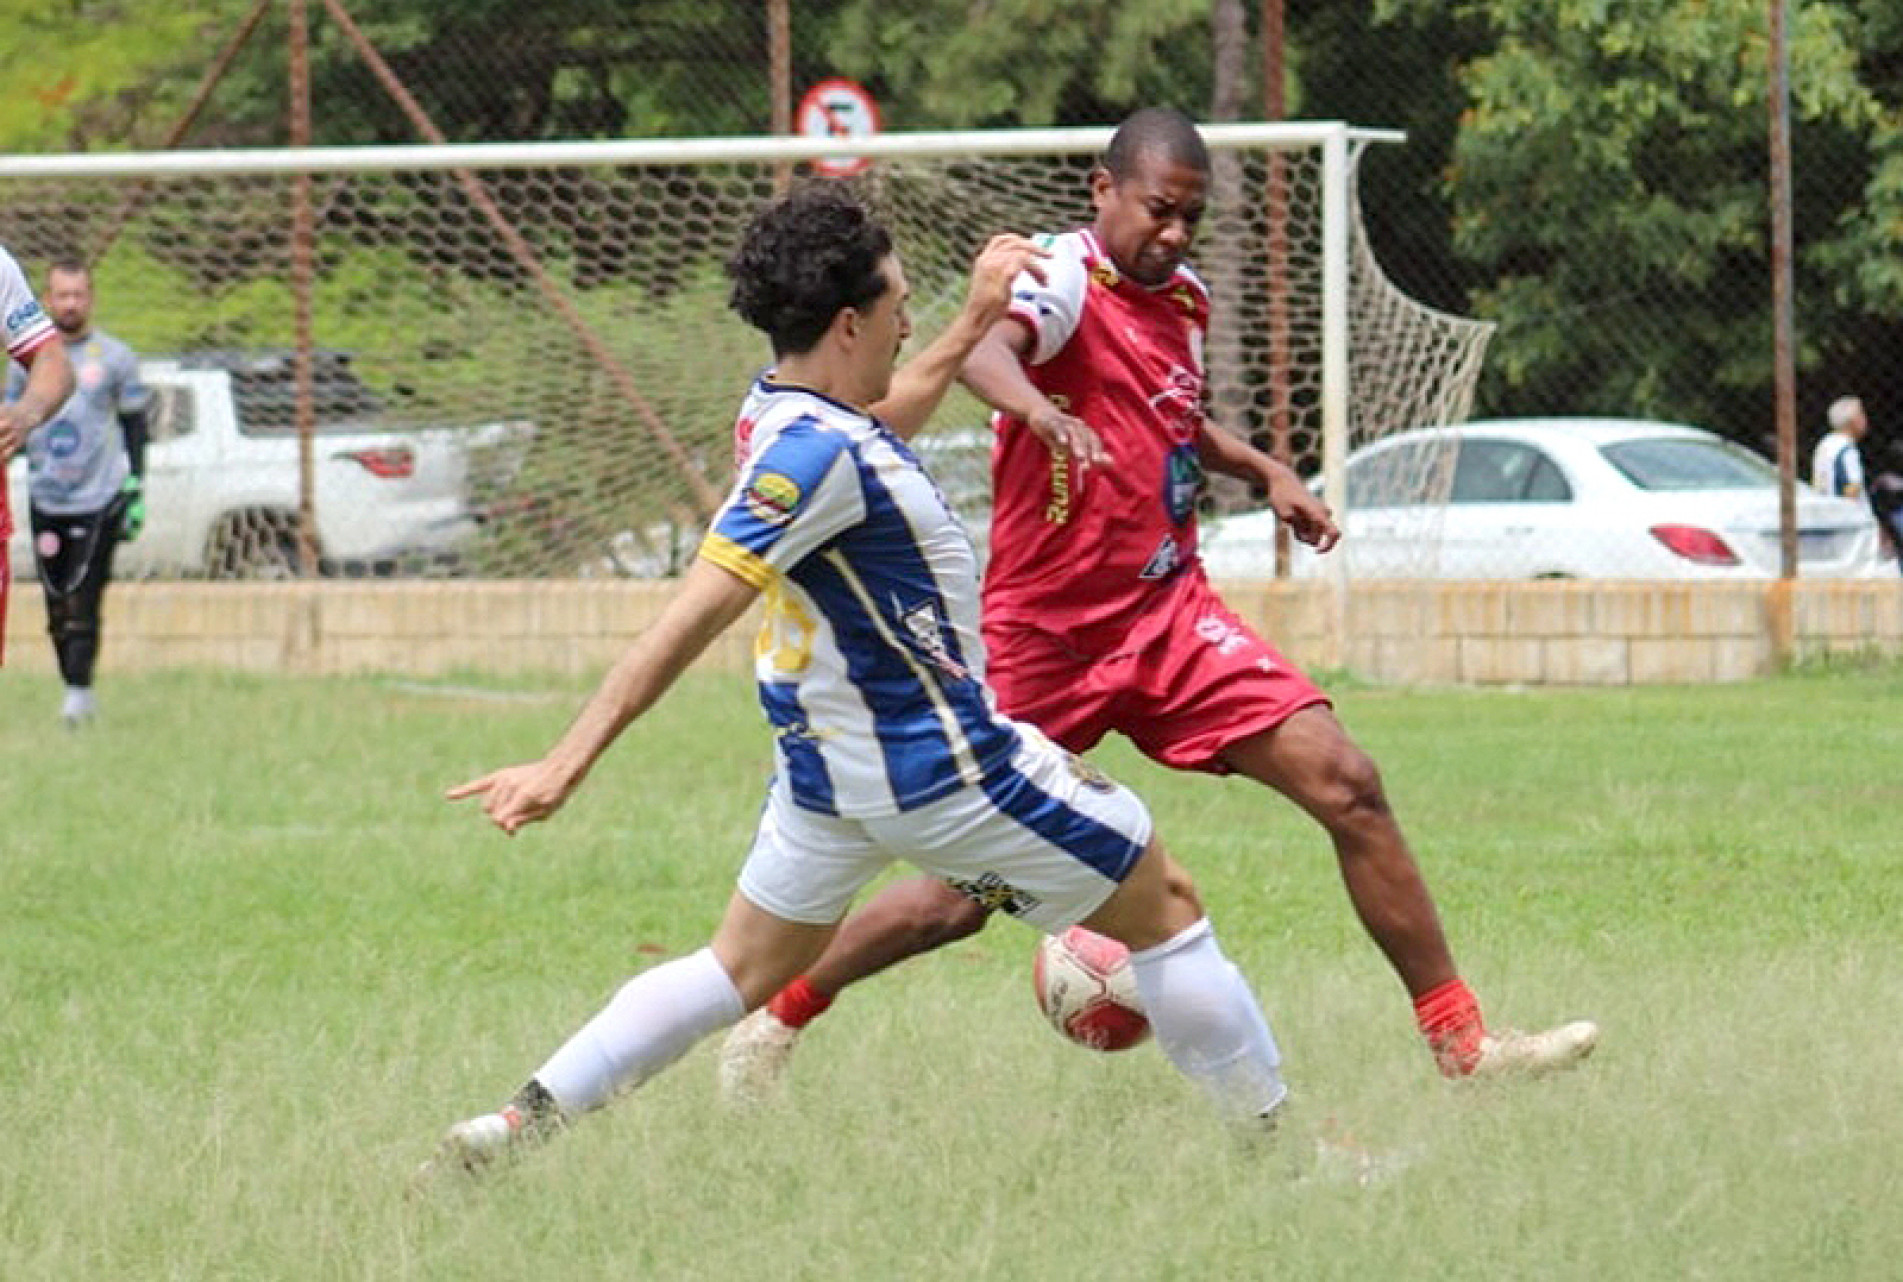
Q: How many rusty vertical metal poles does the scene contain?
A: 4